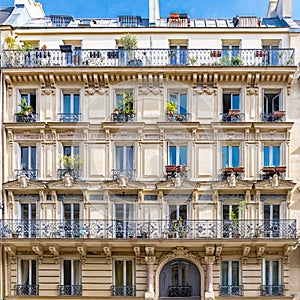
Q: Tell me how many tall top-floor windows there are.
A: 6